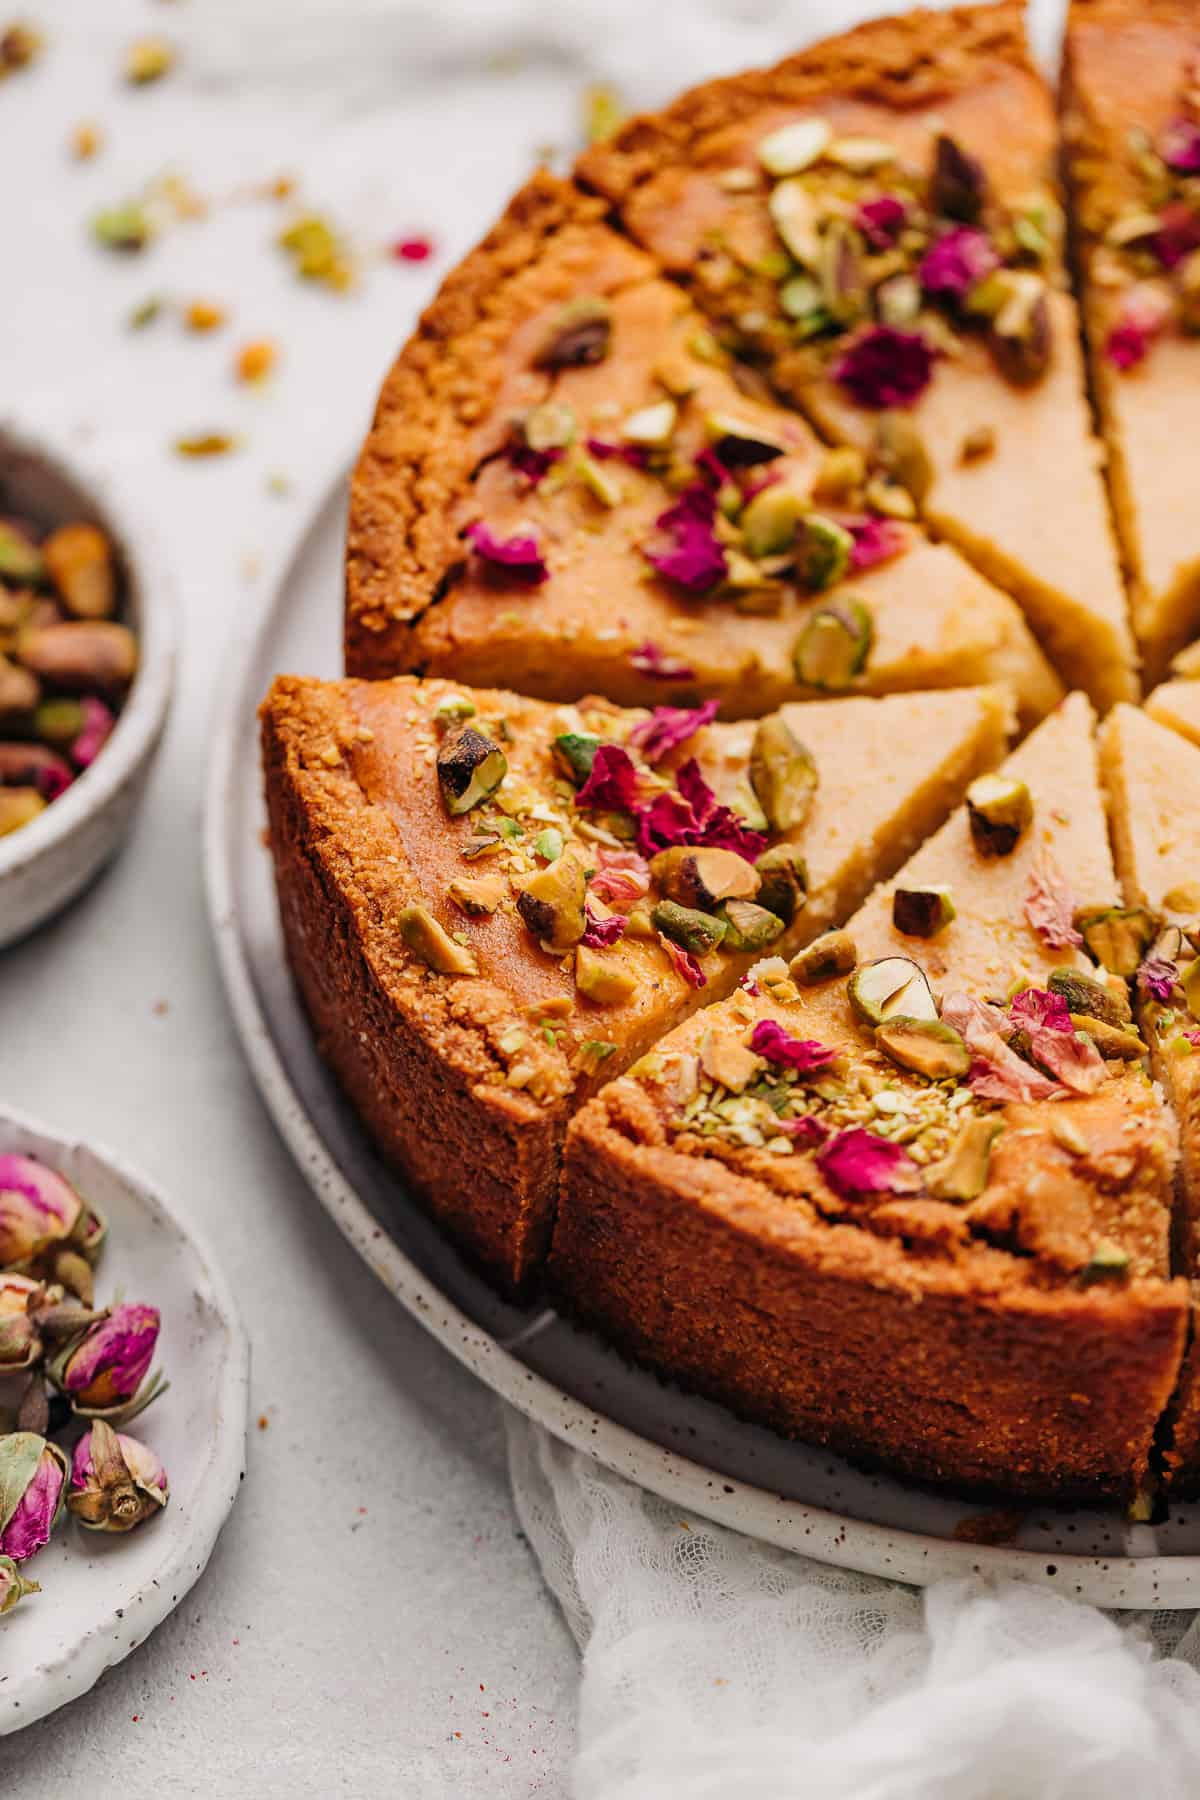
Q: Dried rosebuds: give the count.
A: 6